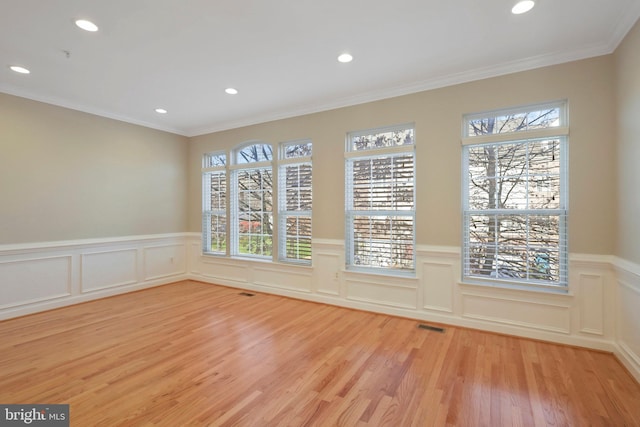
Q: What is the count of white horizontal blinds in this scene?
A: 5